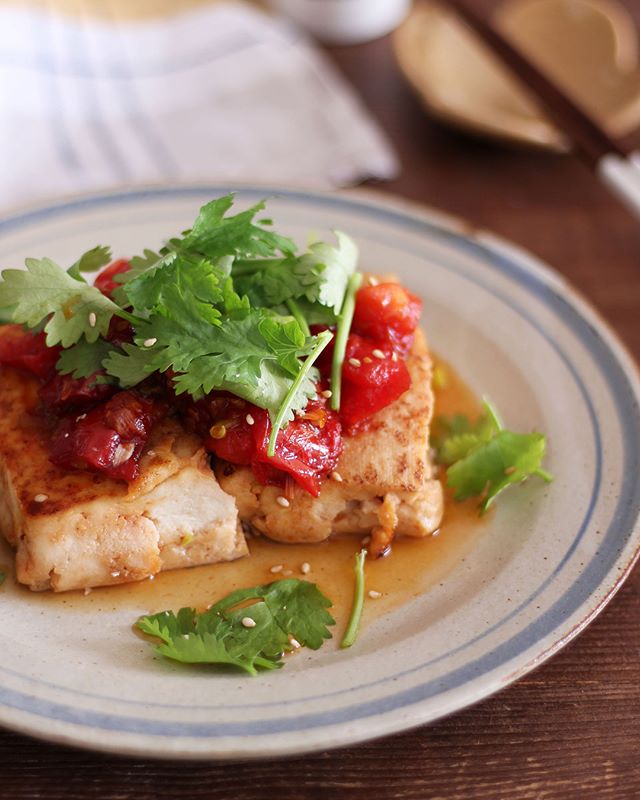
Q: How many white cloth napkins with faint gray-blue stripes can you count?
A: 1